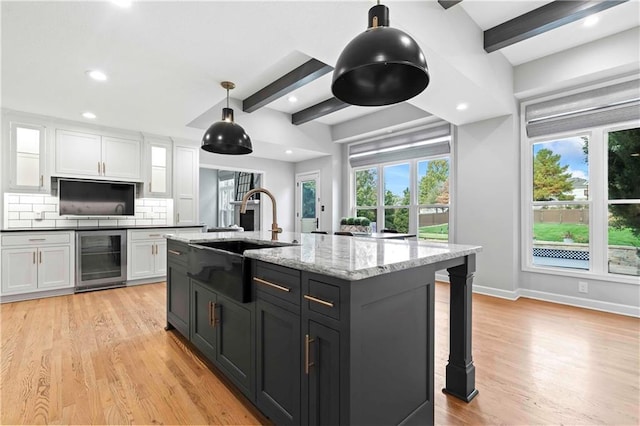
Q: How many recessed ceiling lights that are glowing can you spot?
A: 7